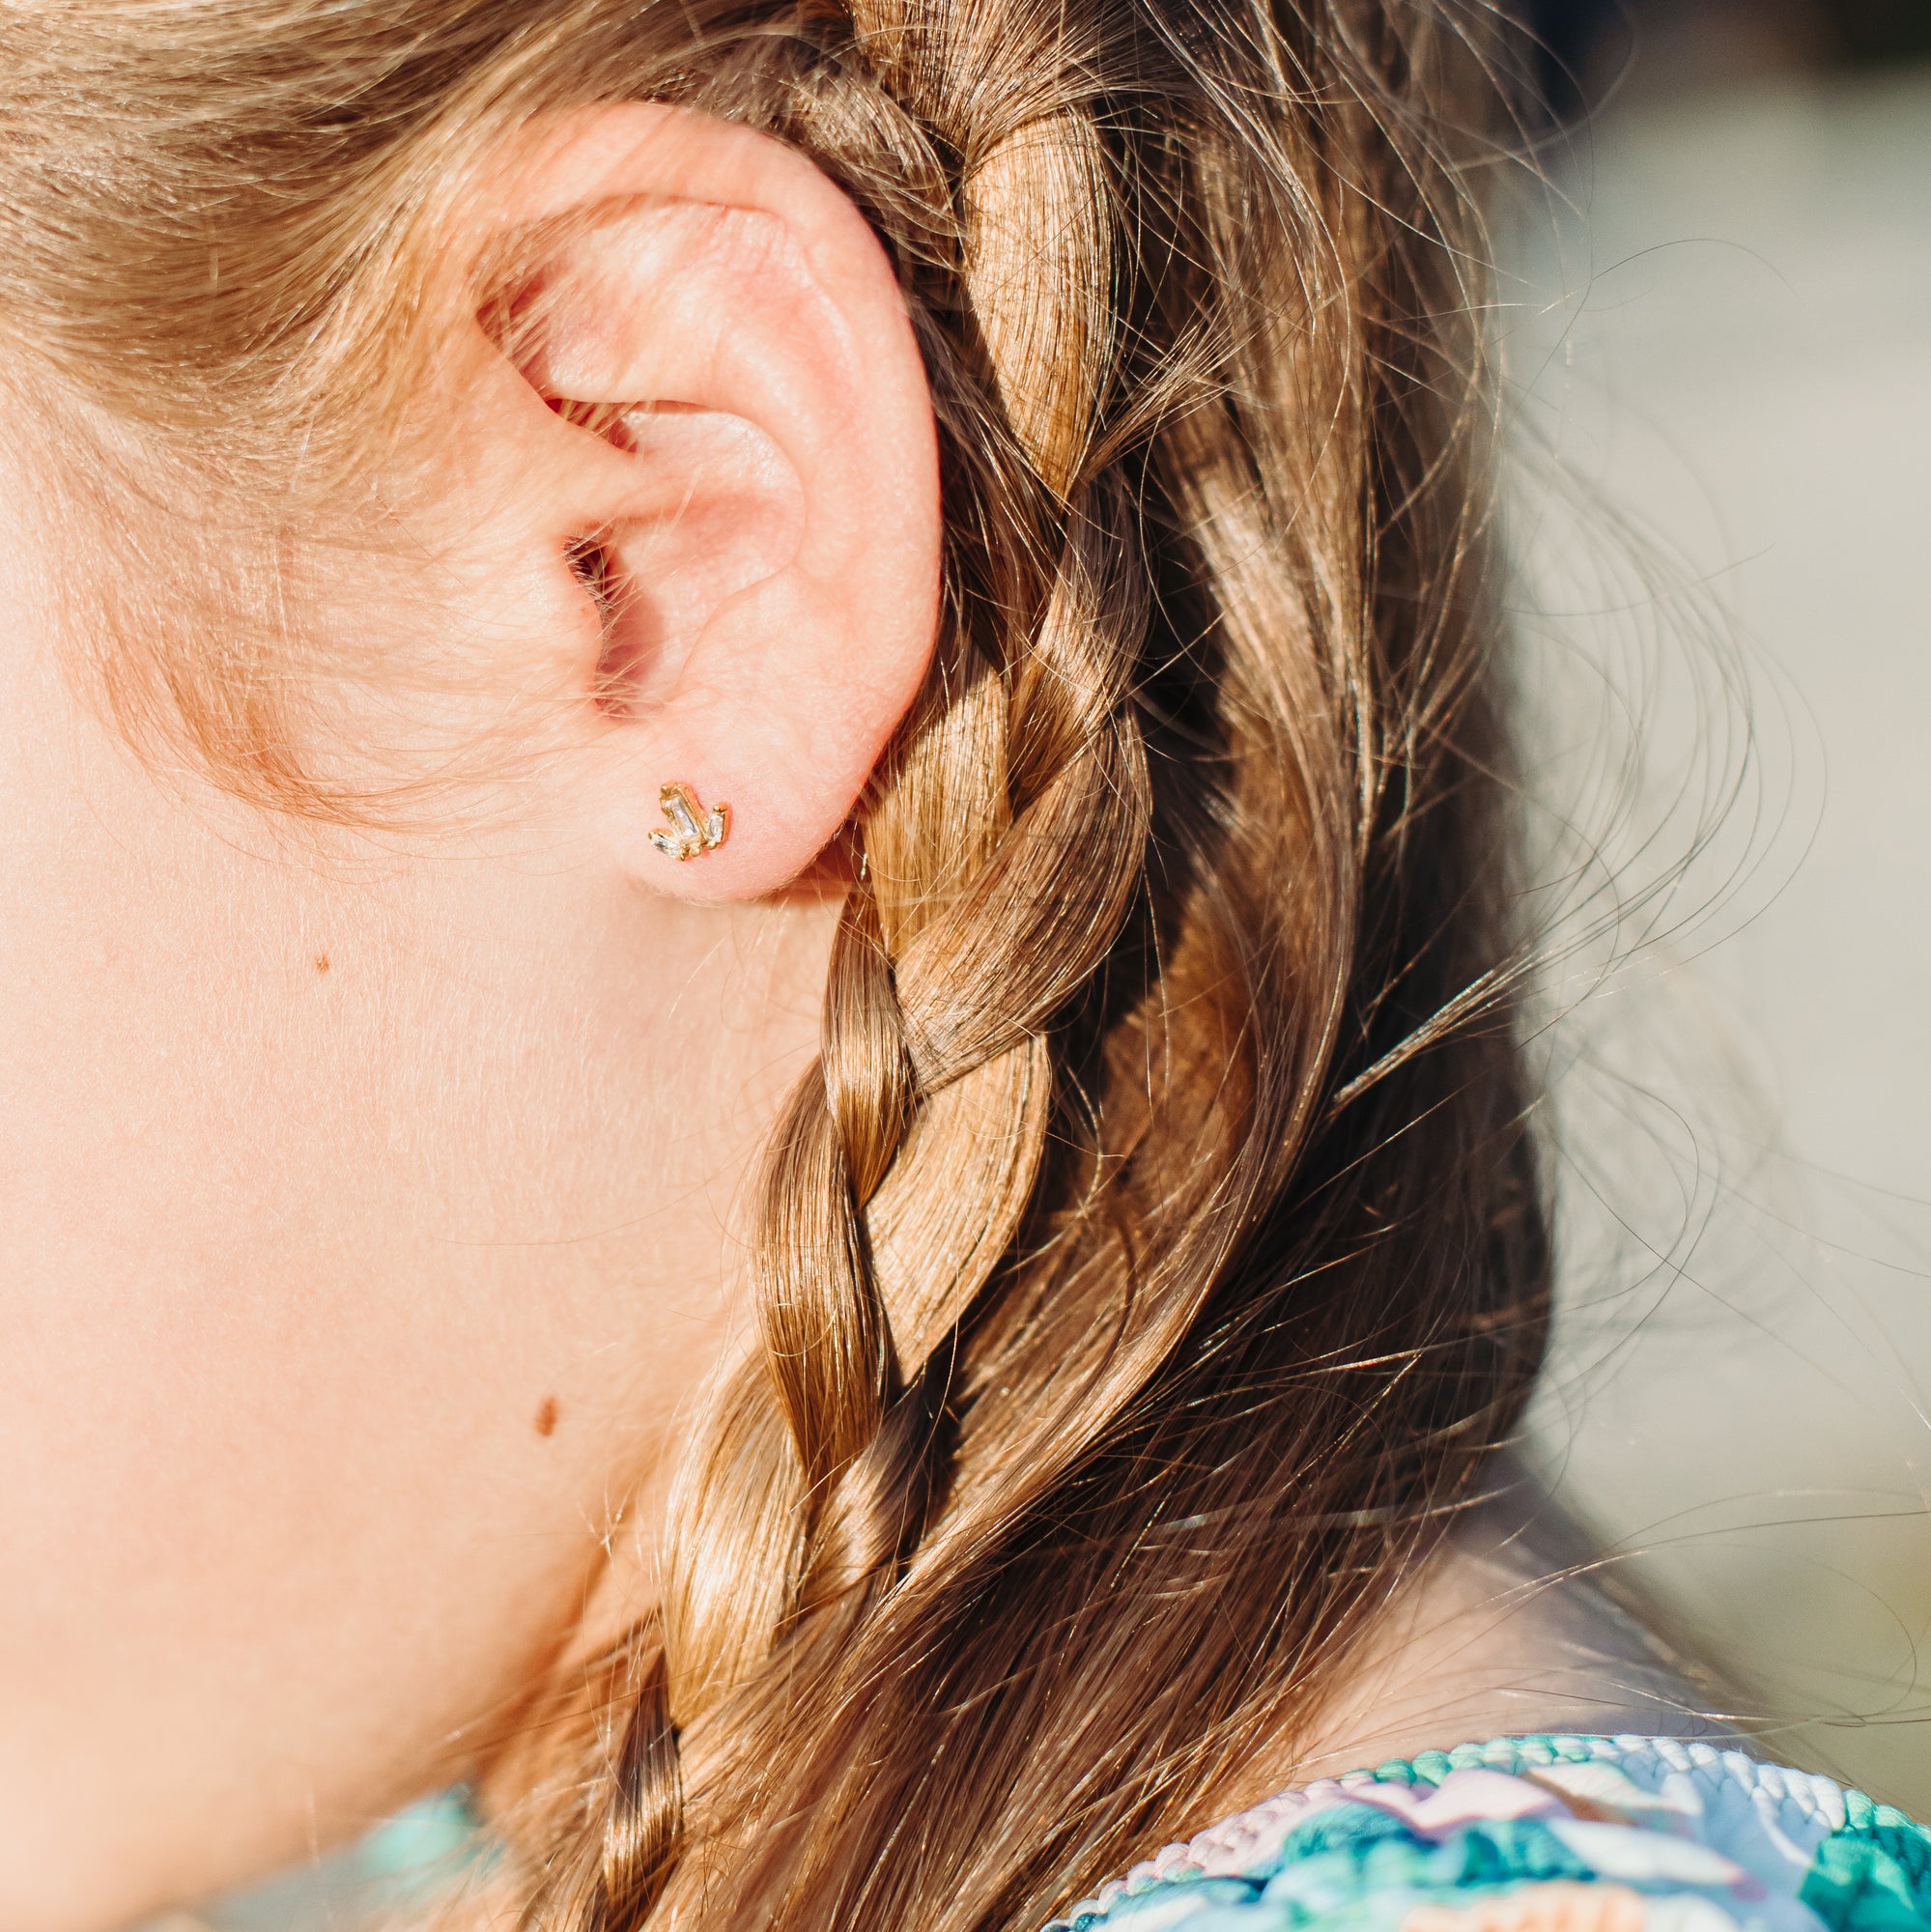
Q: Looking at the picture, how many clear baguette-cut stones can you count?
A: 3